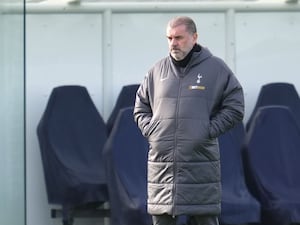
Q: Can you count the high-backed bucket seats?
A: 6